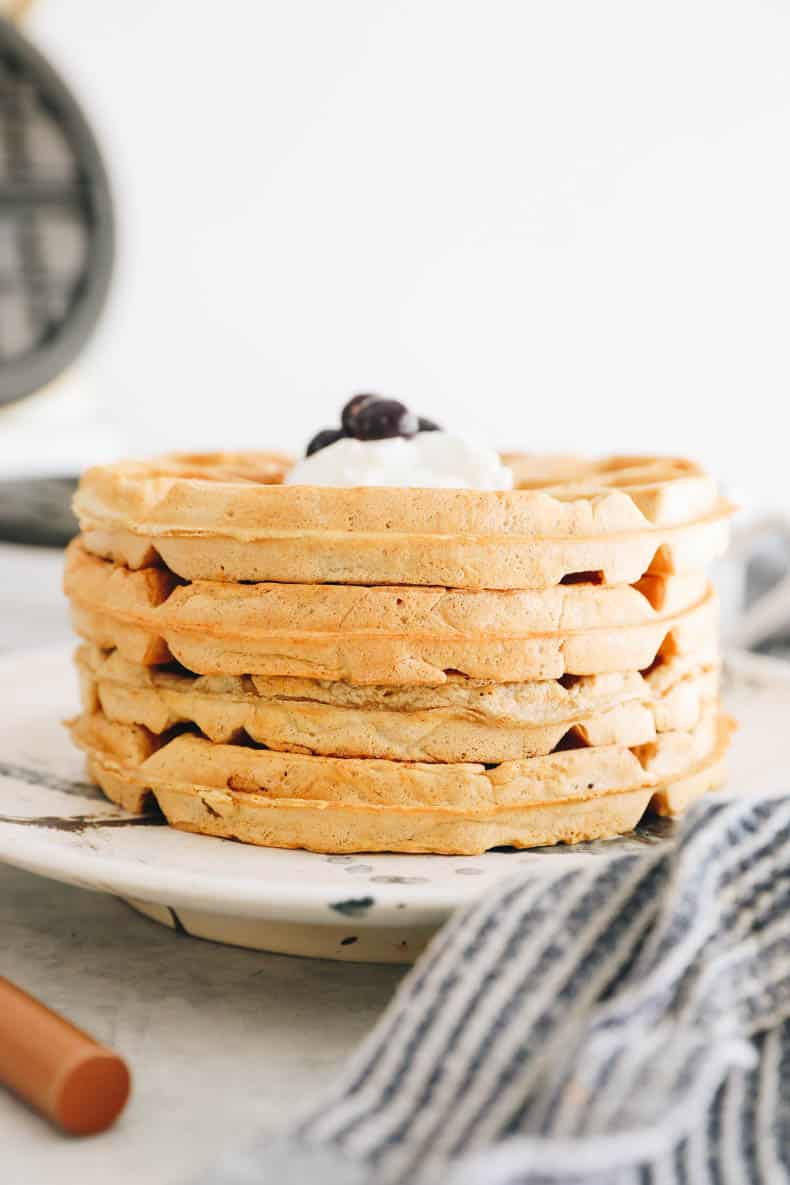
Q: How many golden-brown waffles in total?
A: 4